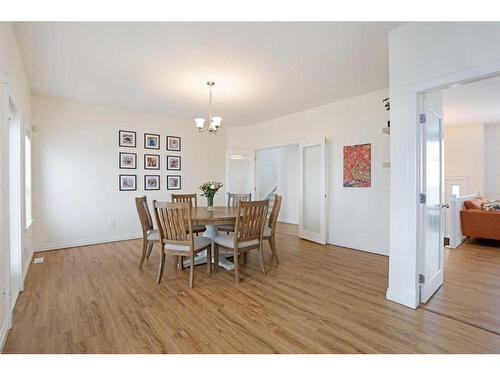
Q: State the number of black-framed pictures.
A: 9